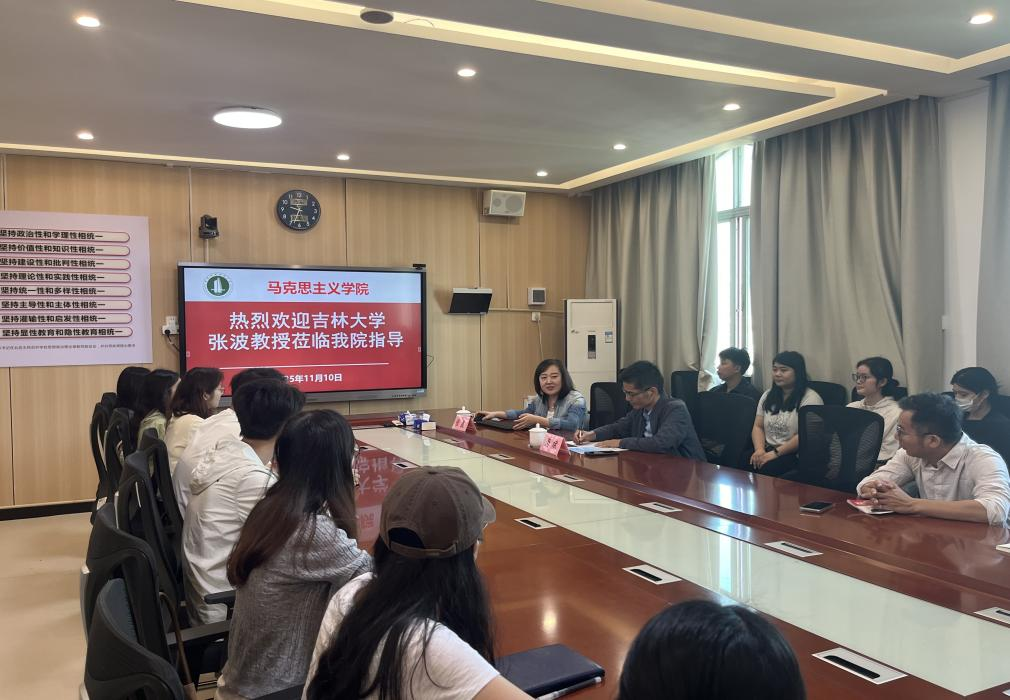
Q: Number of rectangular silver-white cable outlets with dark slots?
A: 11